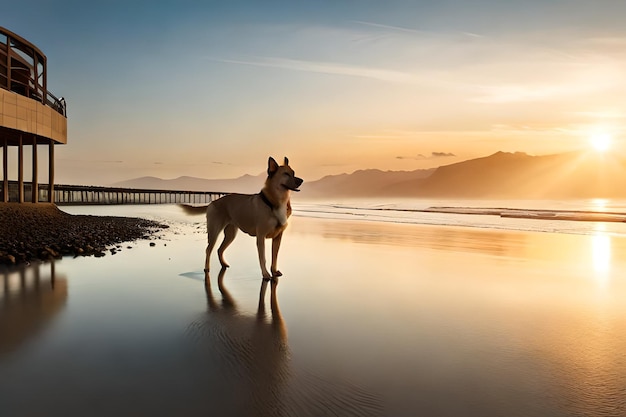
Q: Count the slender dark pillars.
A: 4